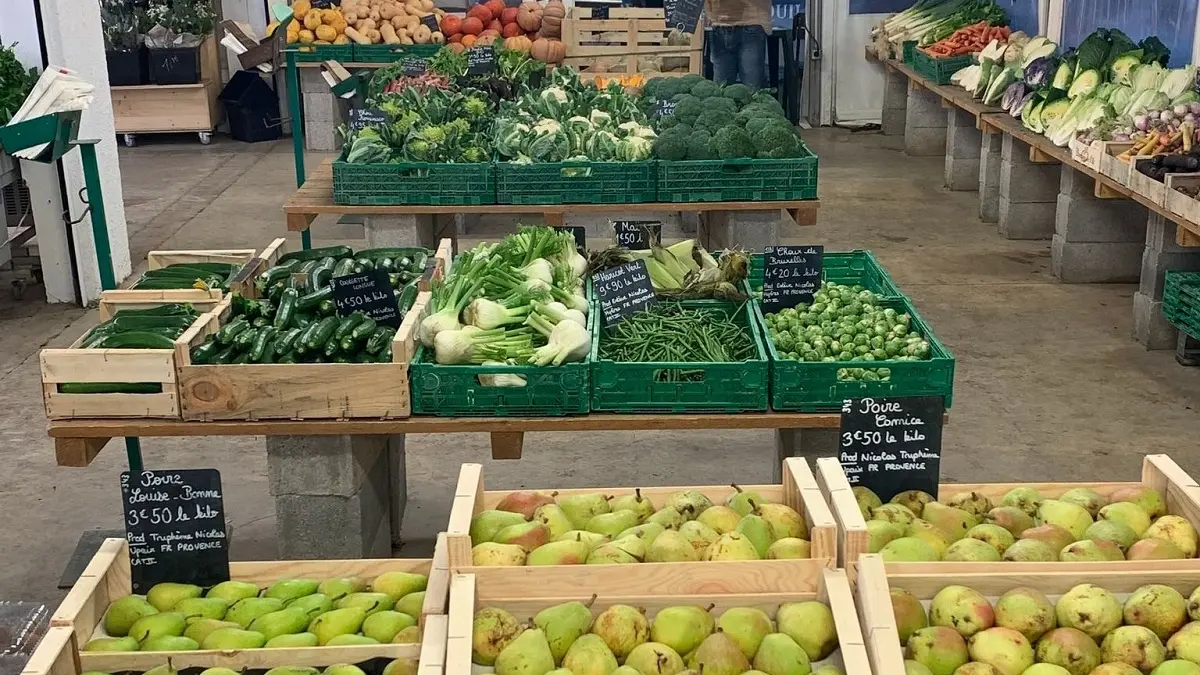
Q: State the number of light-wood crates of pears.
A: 6